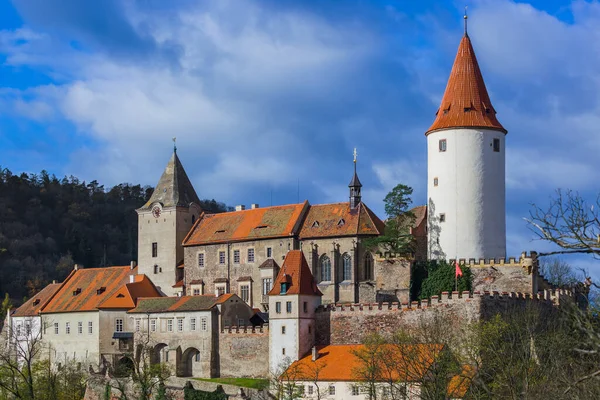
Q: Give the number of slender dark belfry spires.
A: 1